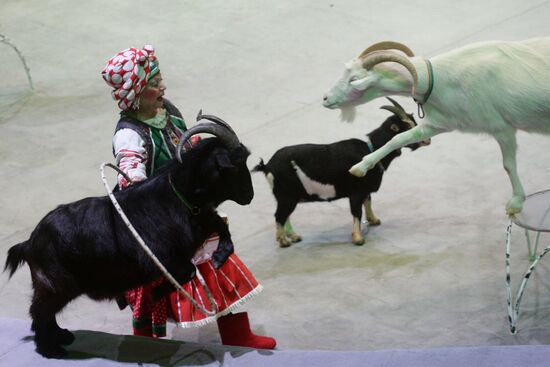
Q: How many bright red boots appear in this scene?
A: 1